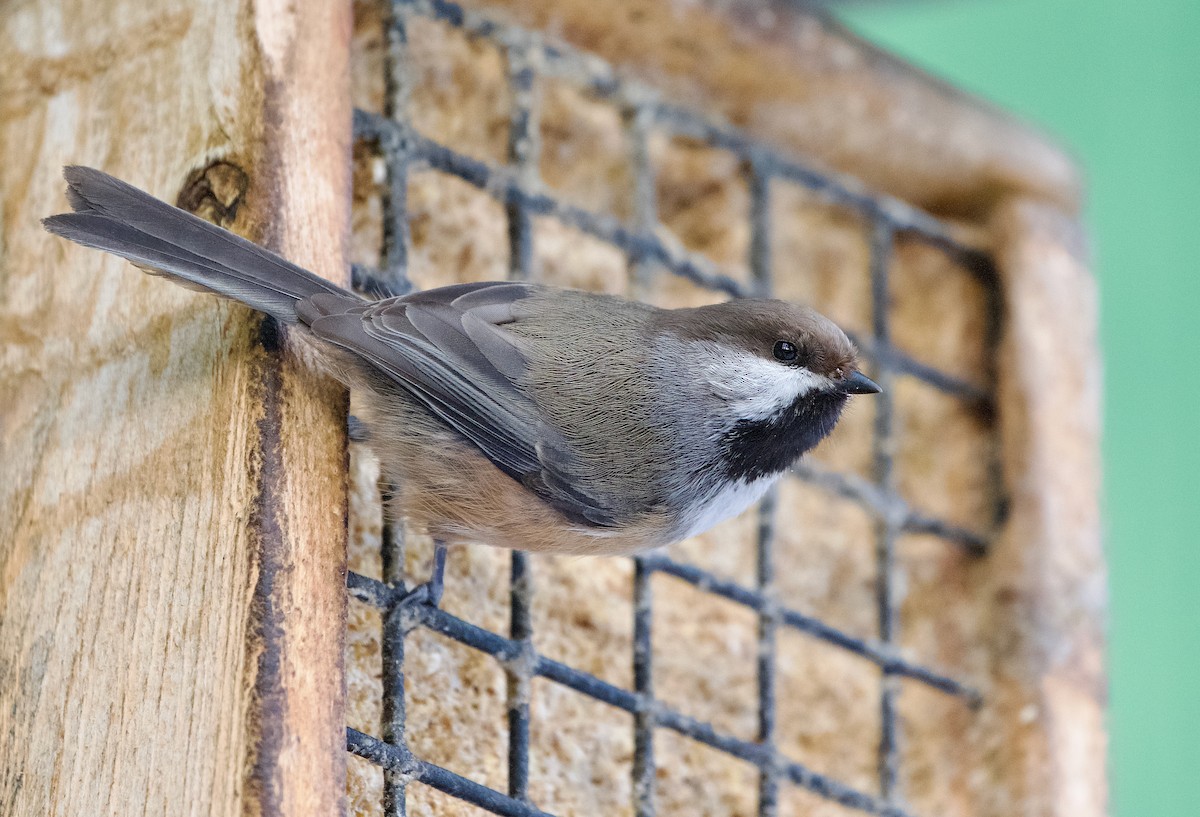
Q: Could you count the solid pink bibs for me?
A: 0